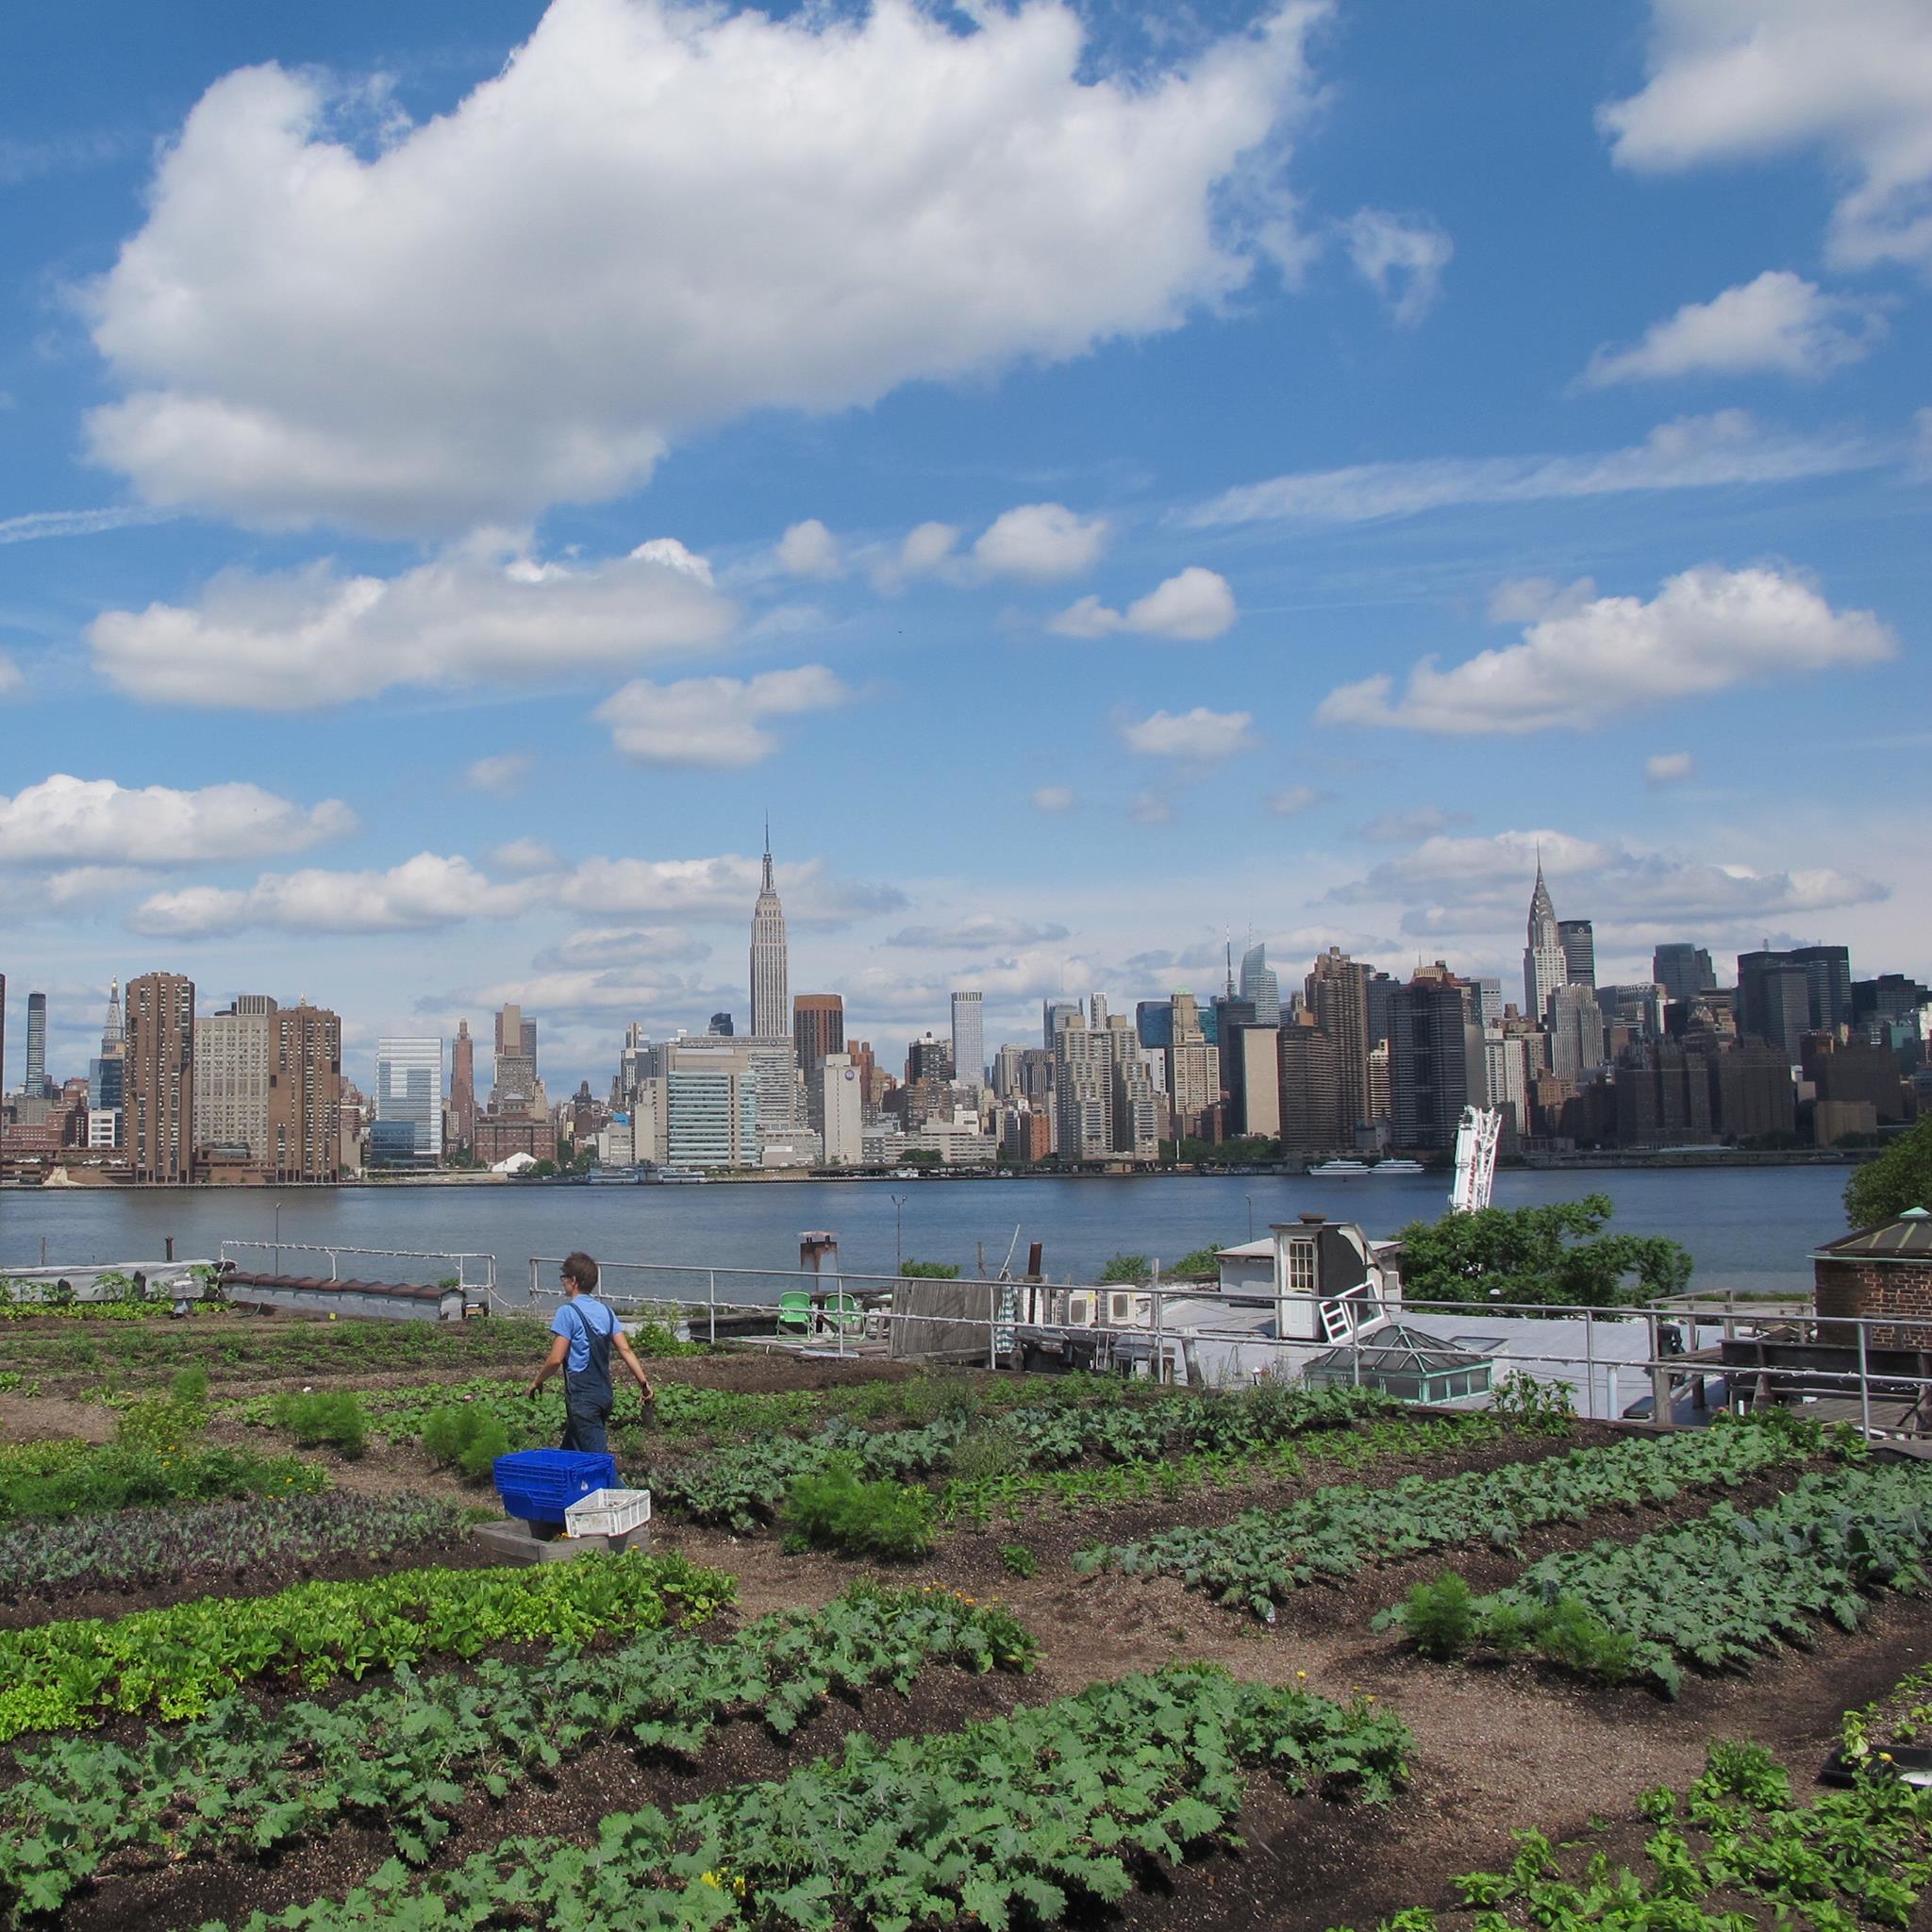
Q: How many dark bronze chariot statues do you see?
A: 0